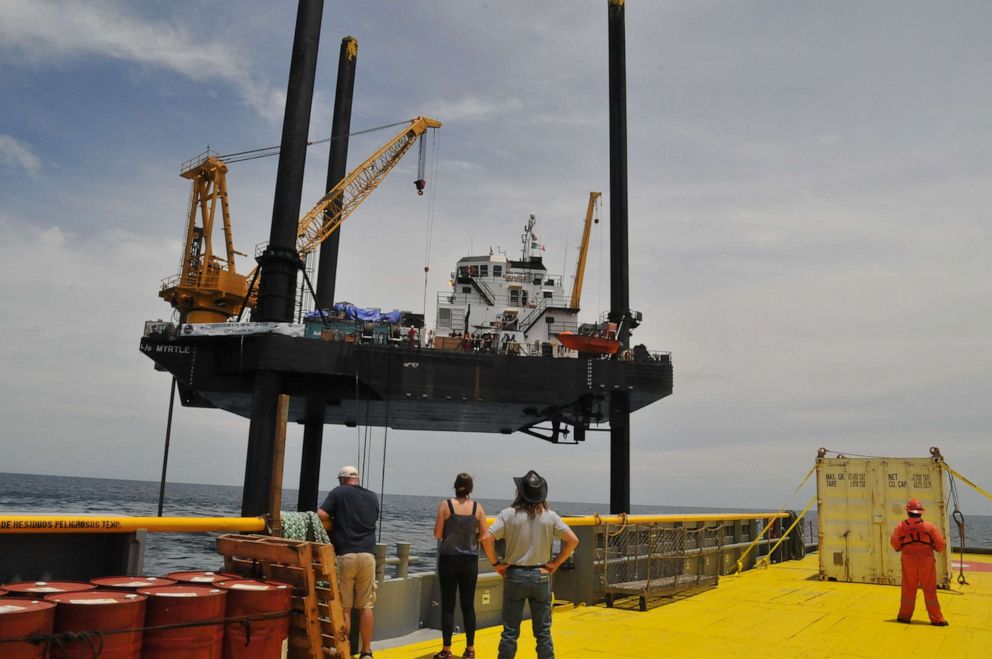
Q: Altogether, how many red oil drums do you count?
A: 8